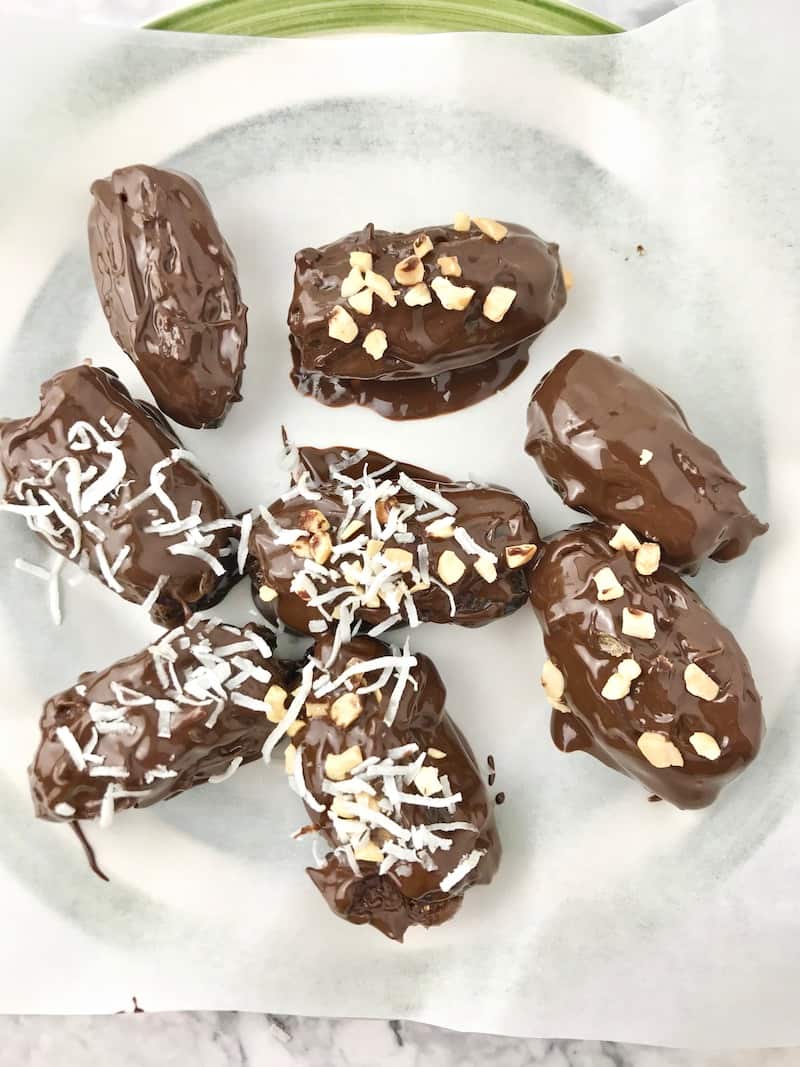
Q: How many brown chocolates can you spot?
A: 8